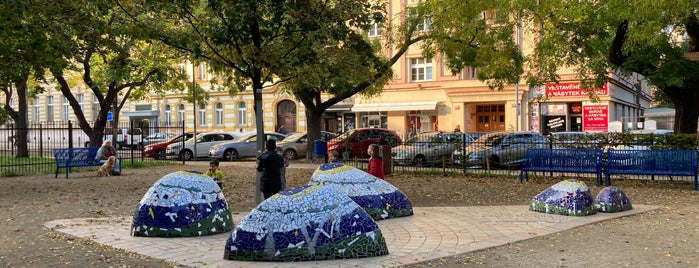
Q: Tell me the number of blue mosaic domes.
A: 5